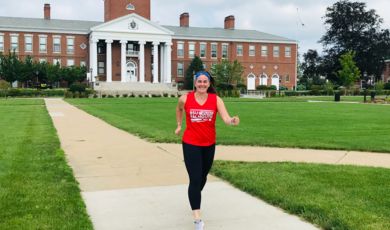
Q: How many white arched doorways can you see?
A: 4